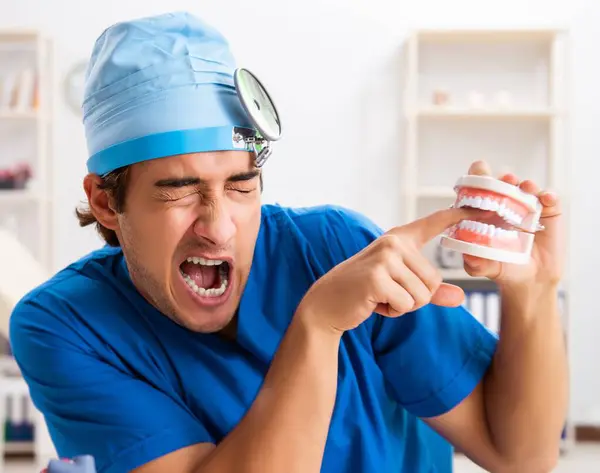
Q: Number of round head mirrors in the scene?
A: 1